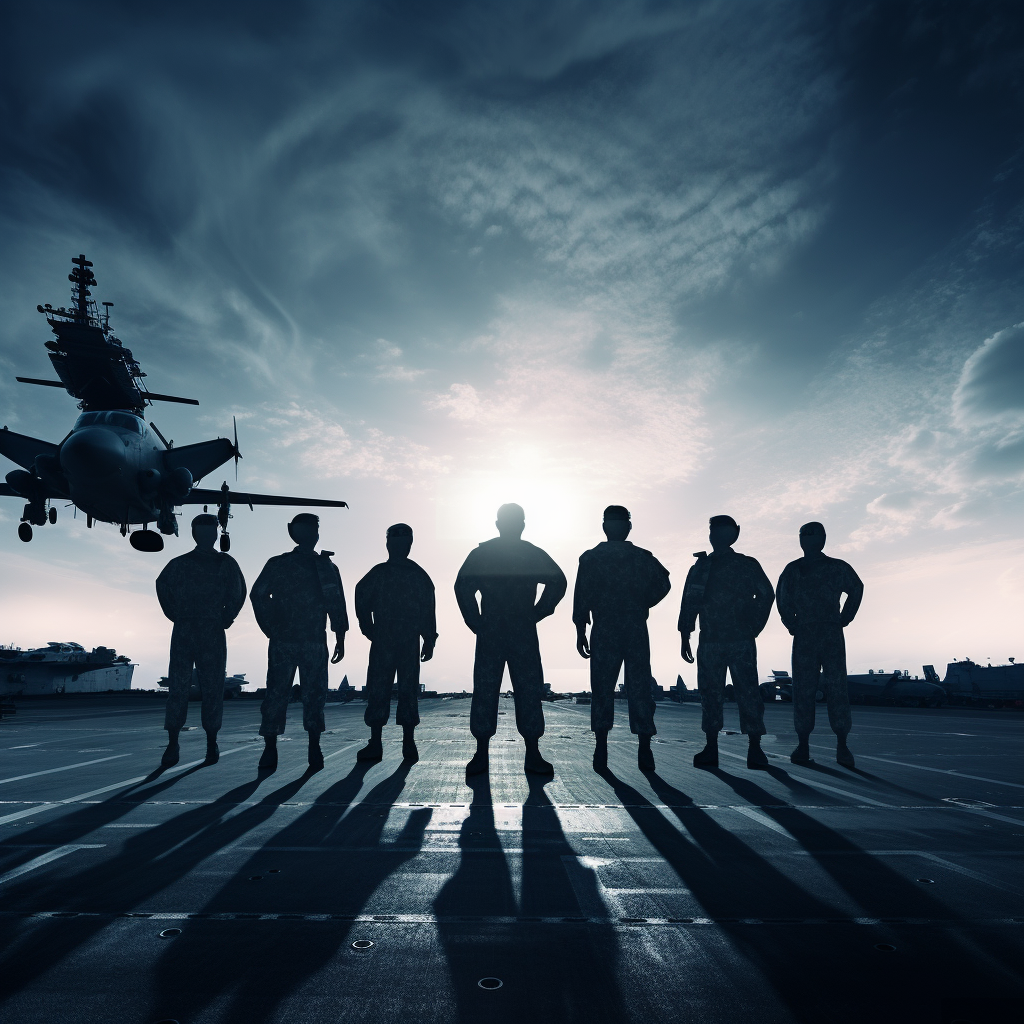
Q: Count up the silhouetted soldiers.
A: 7